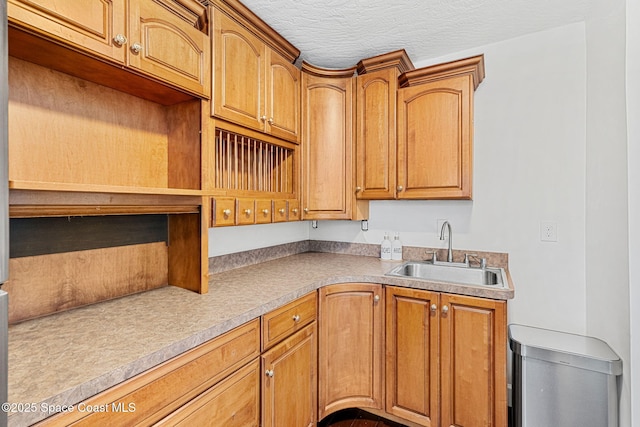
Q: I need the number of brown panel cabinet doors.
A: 11